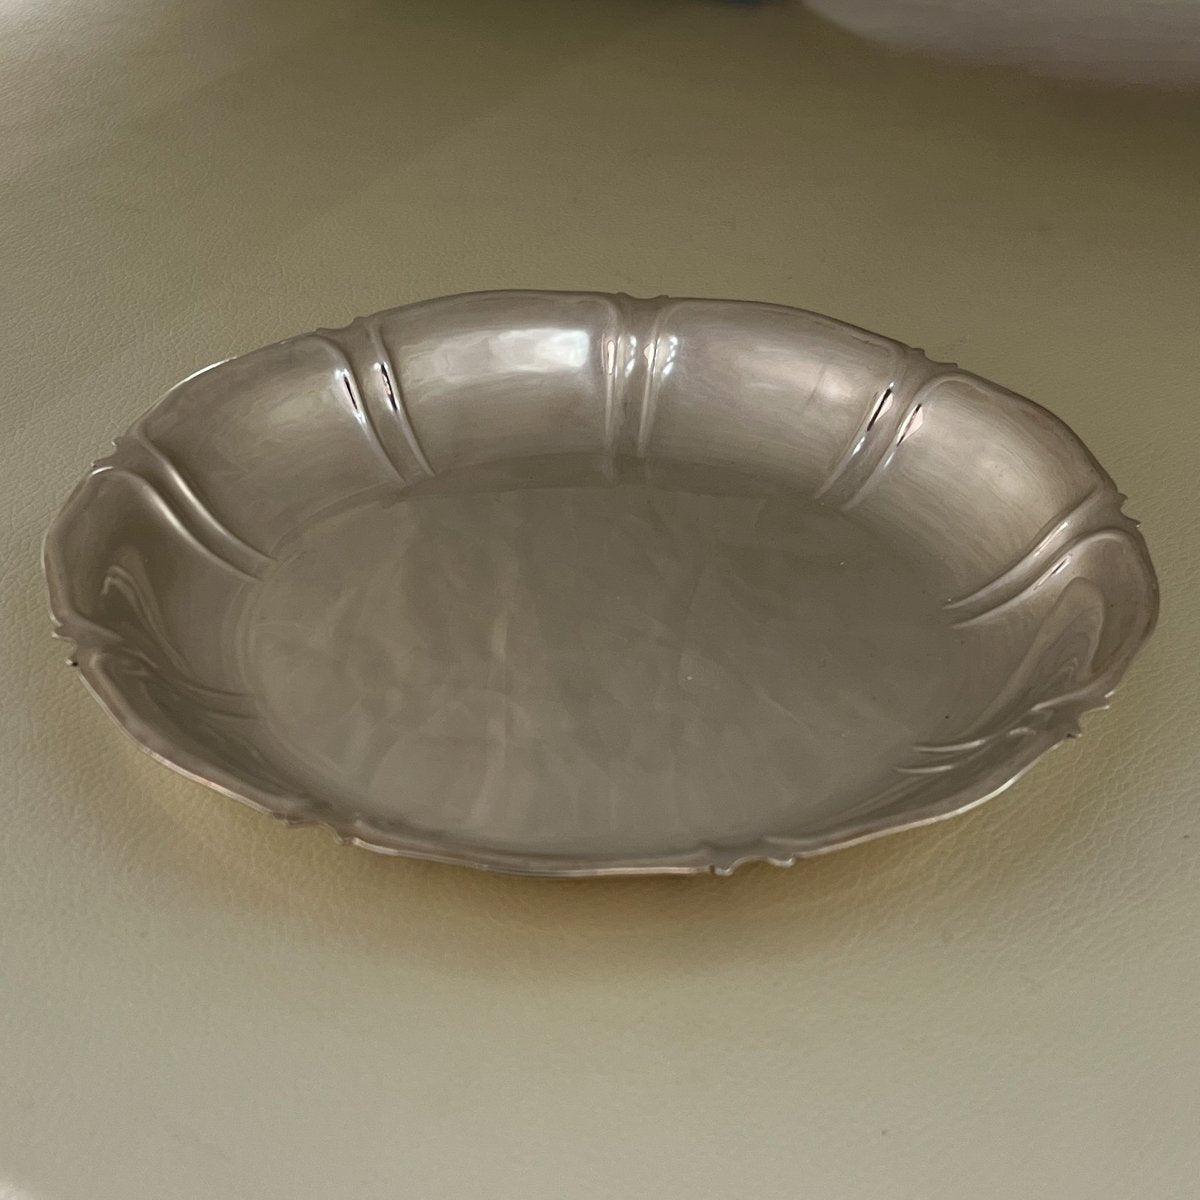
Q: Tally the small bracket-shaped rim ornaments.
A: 9